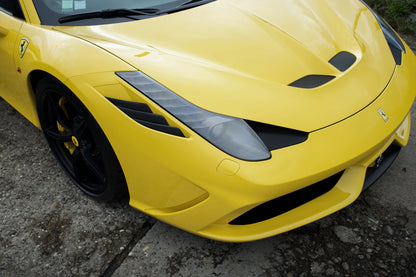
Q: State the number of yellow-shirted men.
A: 0